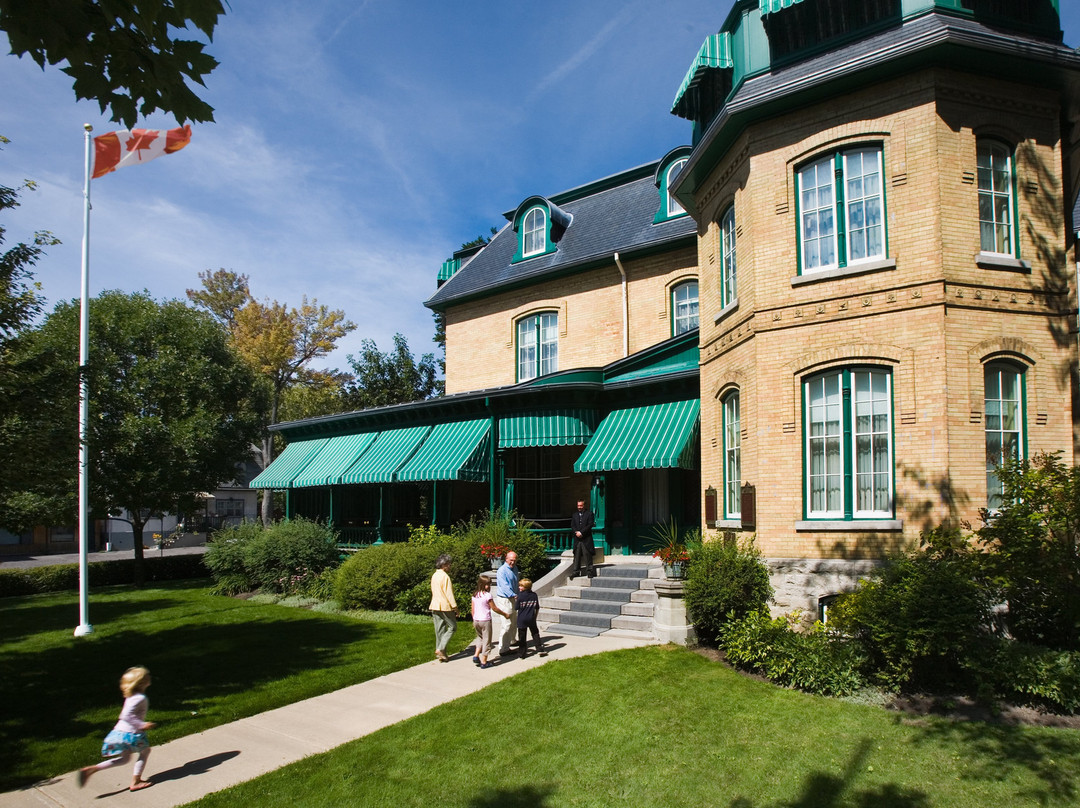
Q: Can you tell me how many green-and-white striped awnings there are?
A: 9